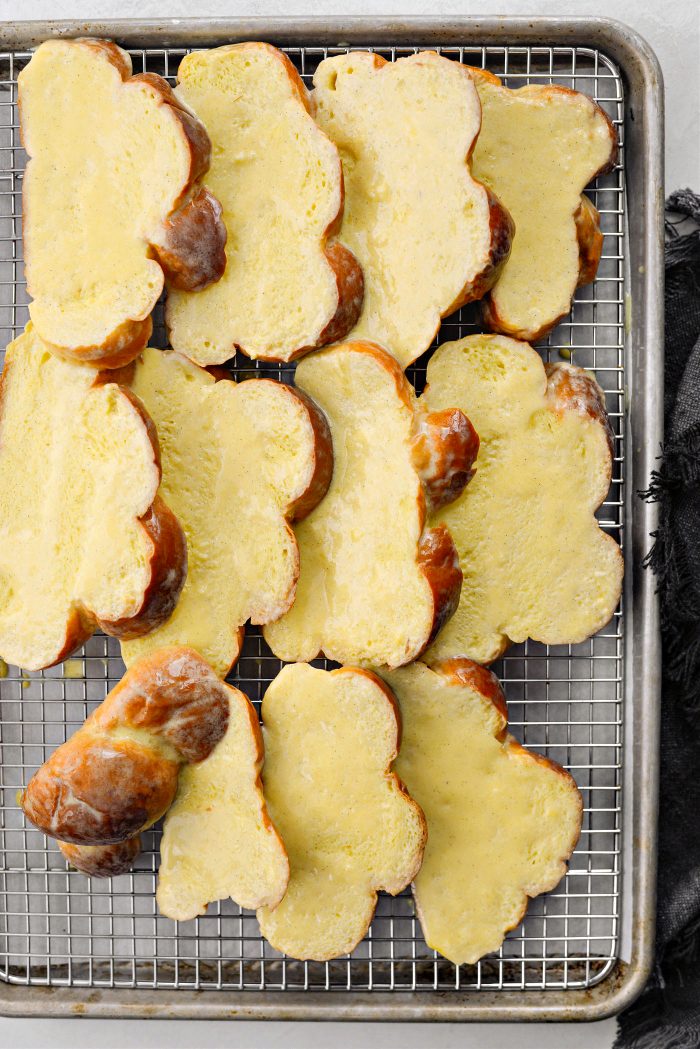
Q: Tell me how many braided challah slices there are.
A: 12